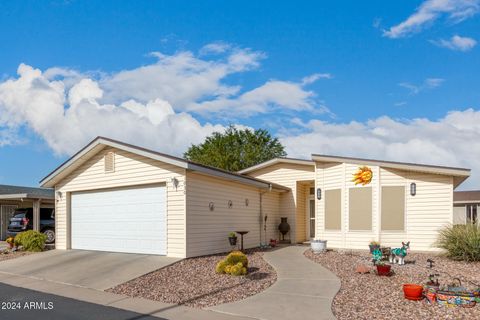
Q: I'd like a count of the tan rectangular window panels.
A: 3